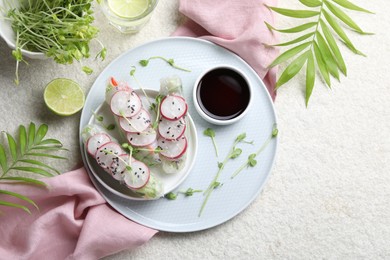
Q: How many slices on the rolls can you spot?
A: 10